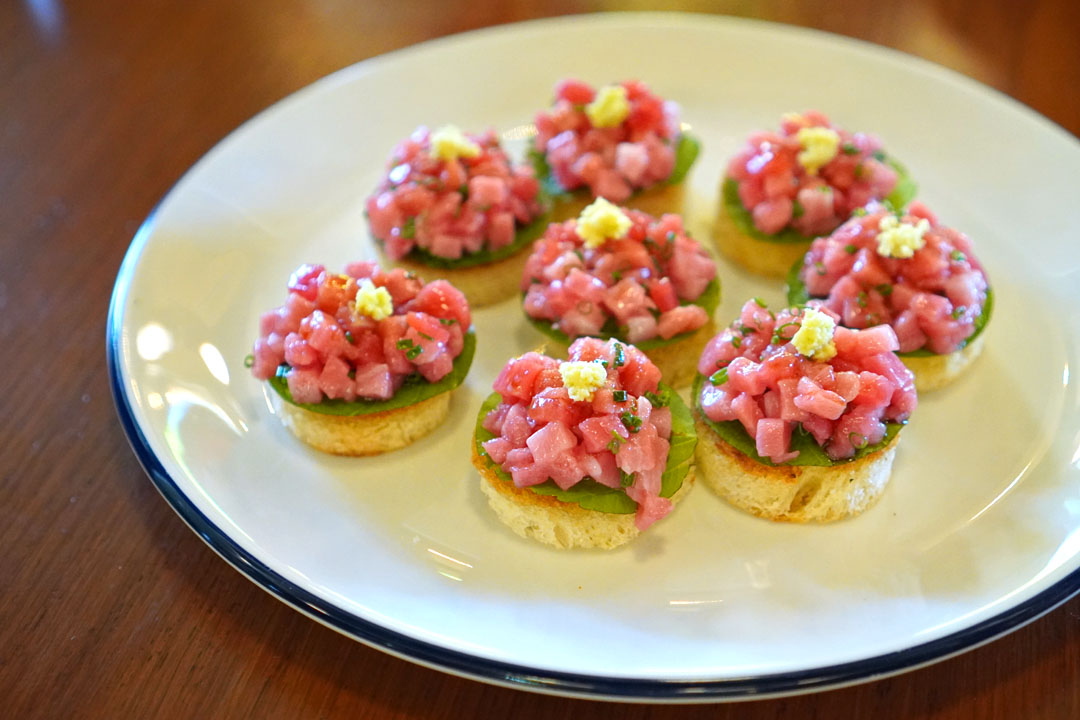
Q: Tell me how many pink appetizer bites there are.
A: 8